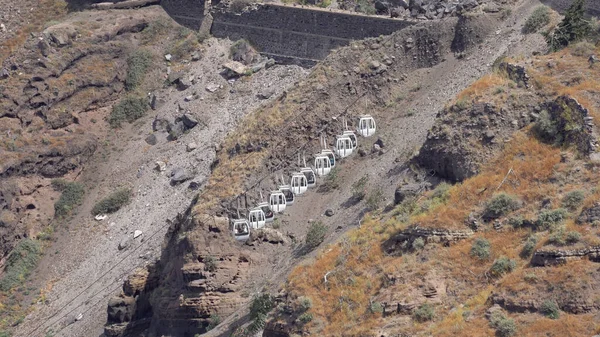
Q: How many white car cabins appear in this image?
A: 12